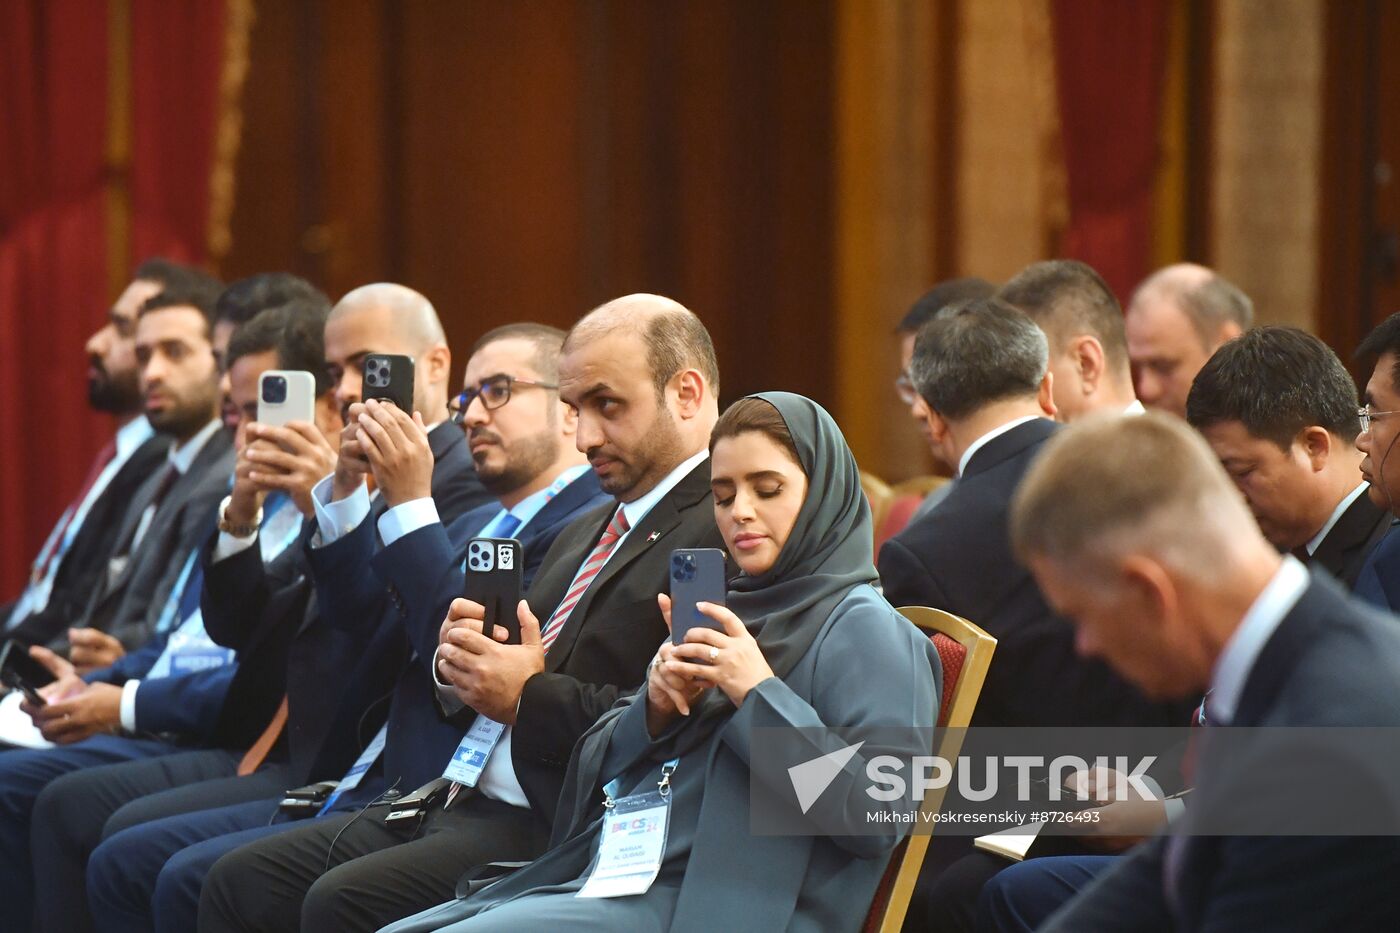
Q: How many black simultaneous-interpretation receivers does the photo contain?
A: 2